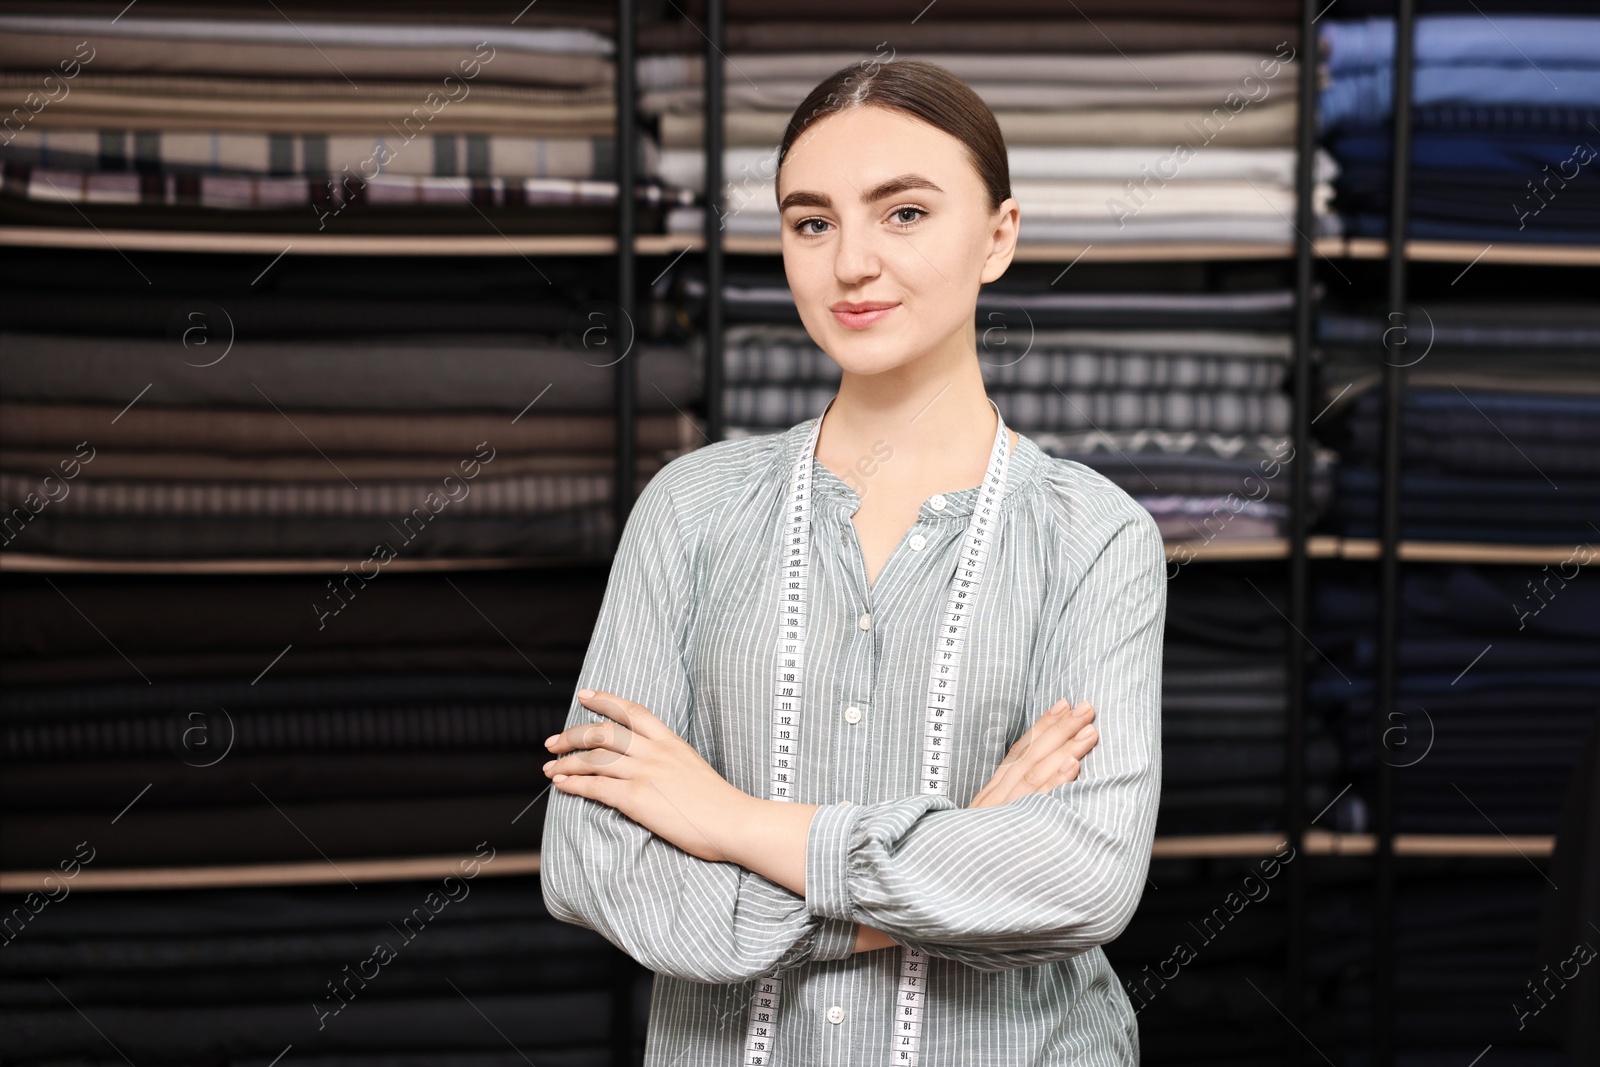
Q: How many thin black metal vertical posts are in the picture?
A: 4